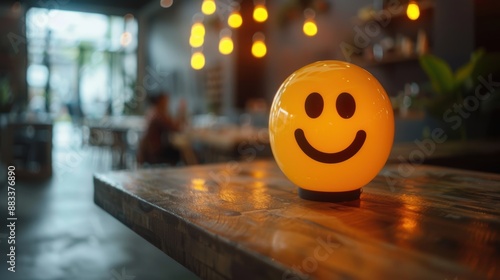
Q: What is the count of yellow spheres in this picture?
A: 1